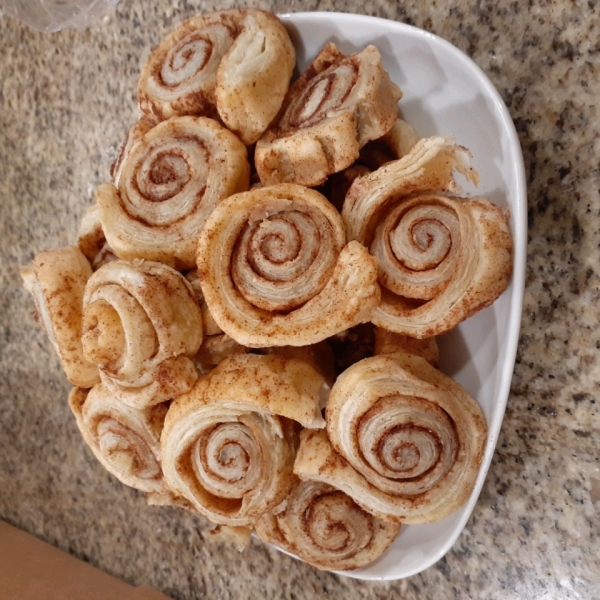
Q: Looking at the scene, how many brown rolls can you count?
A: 11